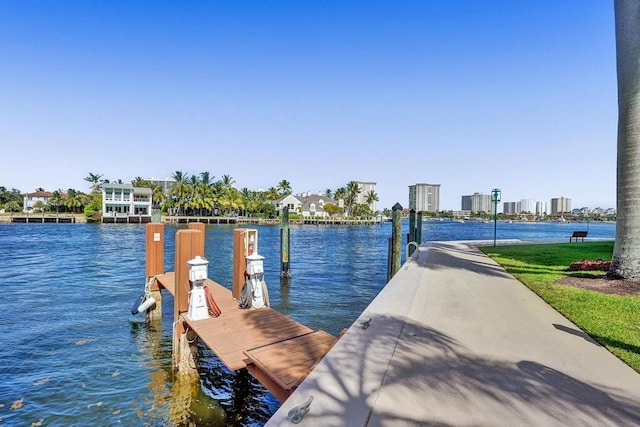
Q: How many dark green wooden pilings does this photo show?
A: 4